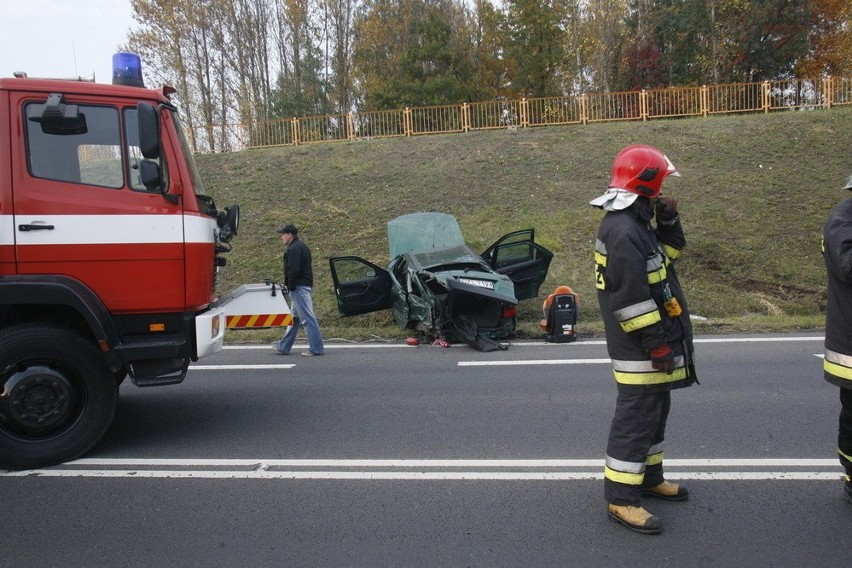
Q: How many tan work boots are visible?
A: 2